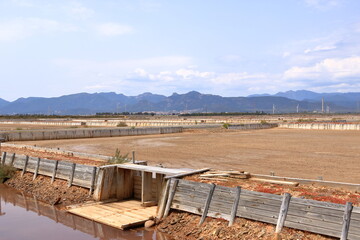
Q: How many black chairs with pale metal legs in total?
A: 0